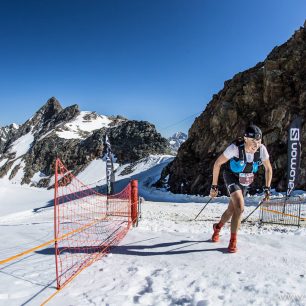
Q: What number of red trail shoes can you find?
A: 2